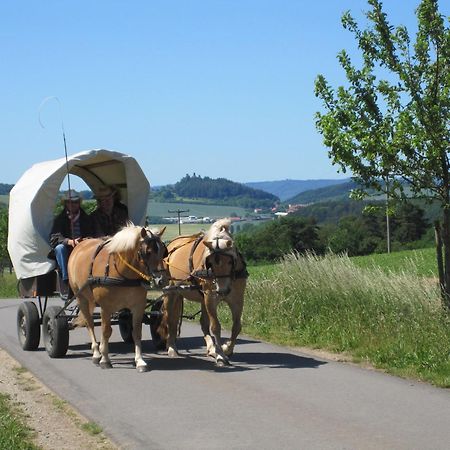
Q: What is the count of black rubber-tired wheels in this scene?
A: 4